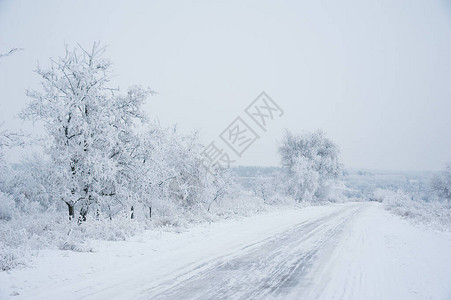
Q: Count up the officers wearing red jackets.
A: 0